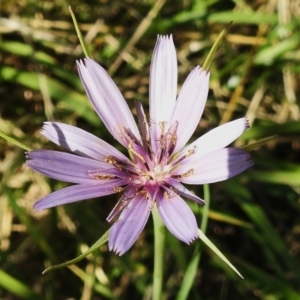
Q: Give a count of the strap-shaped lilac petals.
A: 10